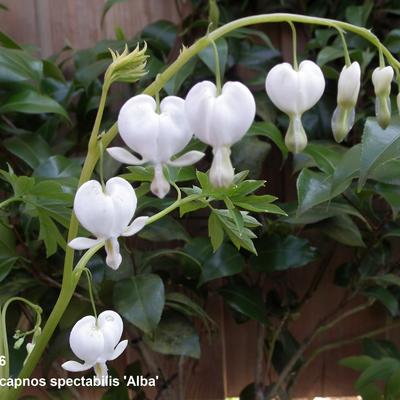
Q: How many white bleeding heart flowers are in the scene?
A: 7